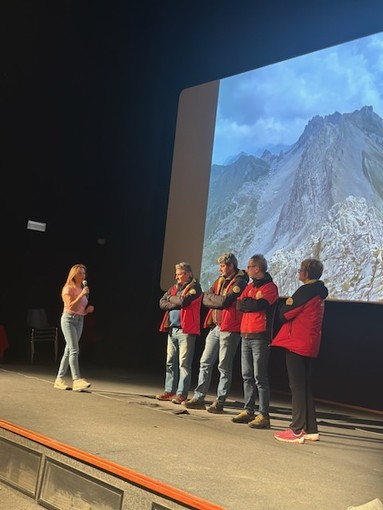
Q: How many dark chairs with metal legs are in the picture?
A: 1